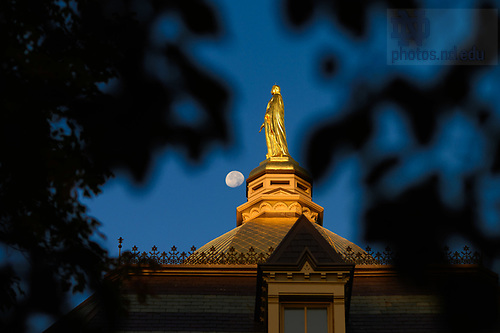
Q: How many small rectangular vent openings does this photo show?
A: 3